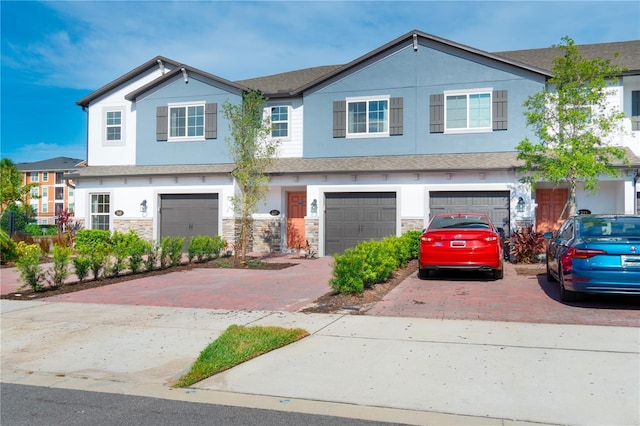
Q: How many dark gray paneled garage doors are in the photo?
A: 3